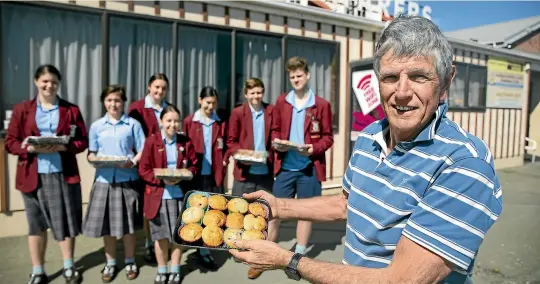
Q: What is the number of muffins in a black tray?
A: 12